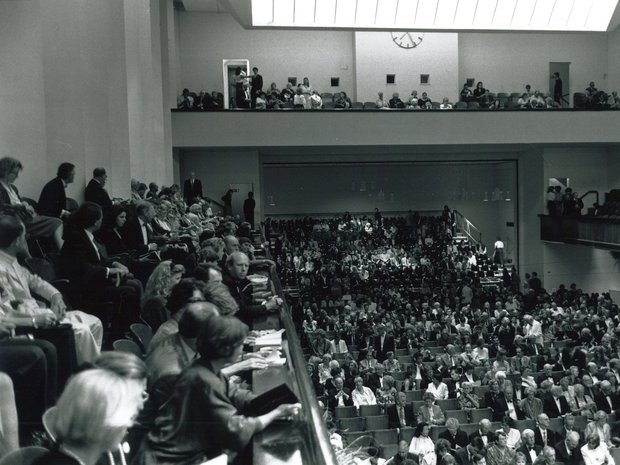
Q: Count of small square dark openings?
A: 5